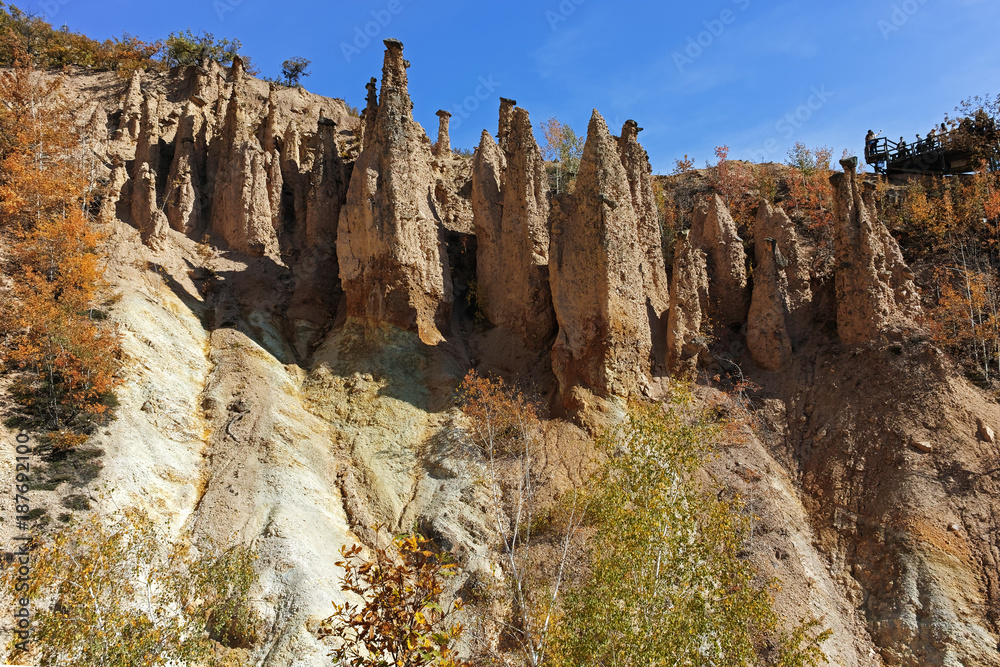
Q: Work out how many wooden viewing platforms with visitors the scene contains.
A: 1